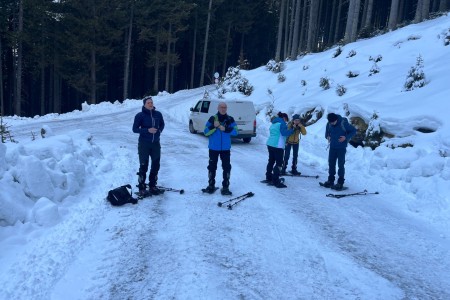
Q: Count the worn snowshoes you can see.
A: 10